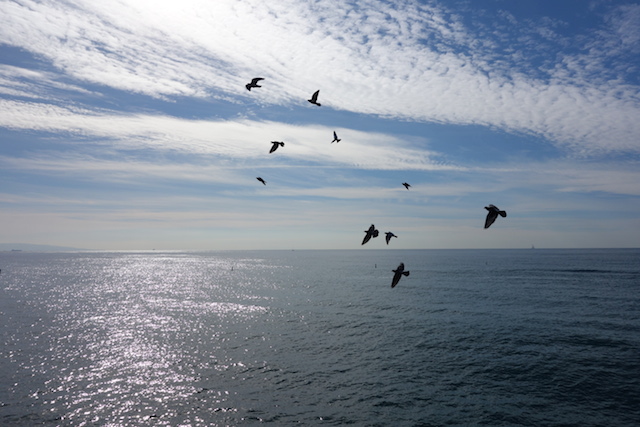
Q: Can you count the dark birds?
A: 10